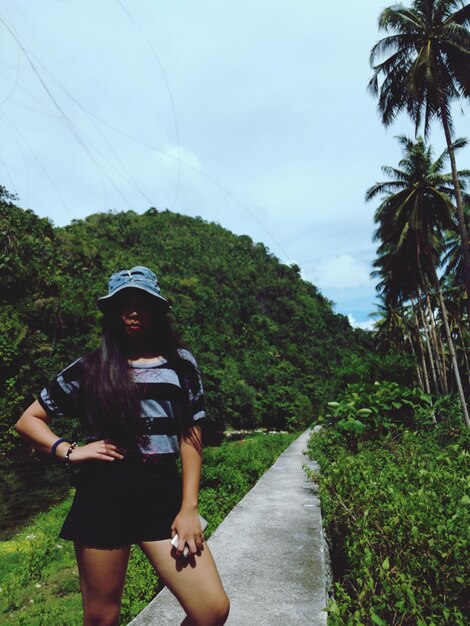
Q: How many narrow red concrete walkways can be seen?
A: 0